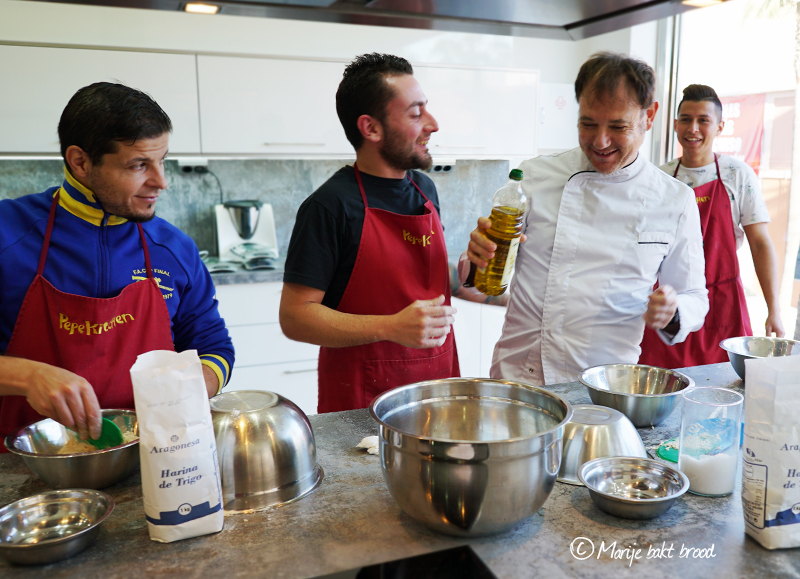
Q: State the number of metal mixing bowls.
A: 8